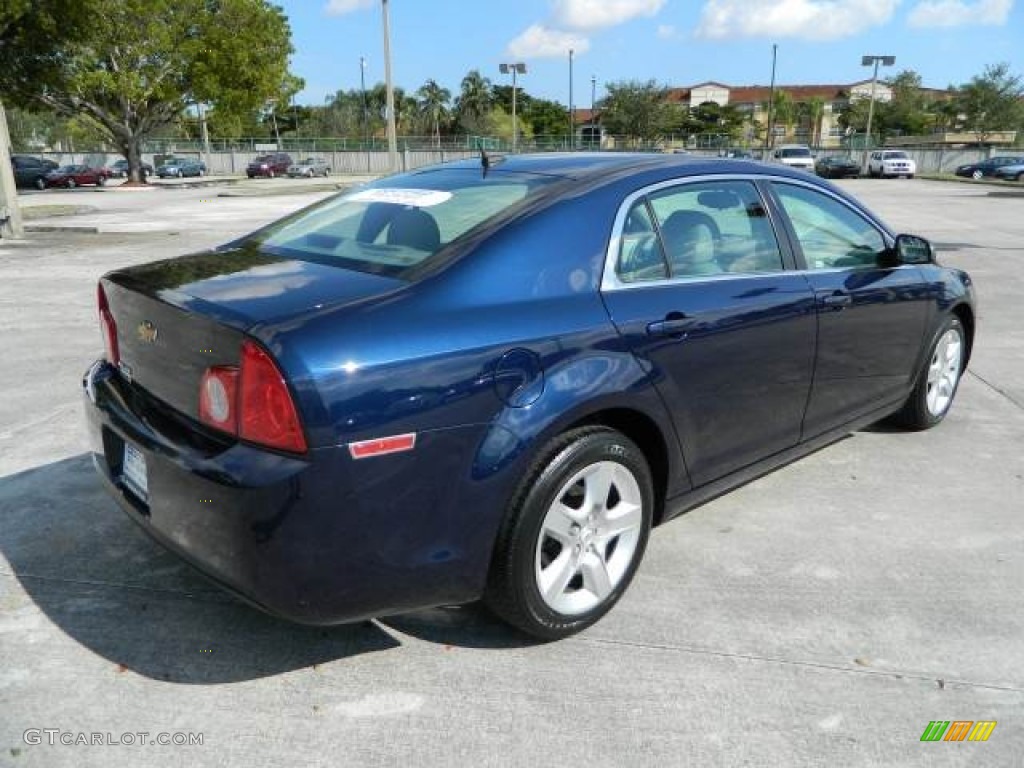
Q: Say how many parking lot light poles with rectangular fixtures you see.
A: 2